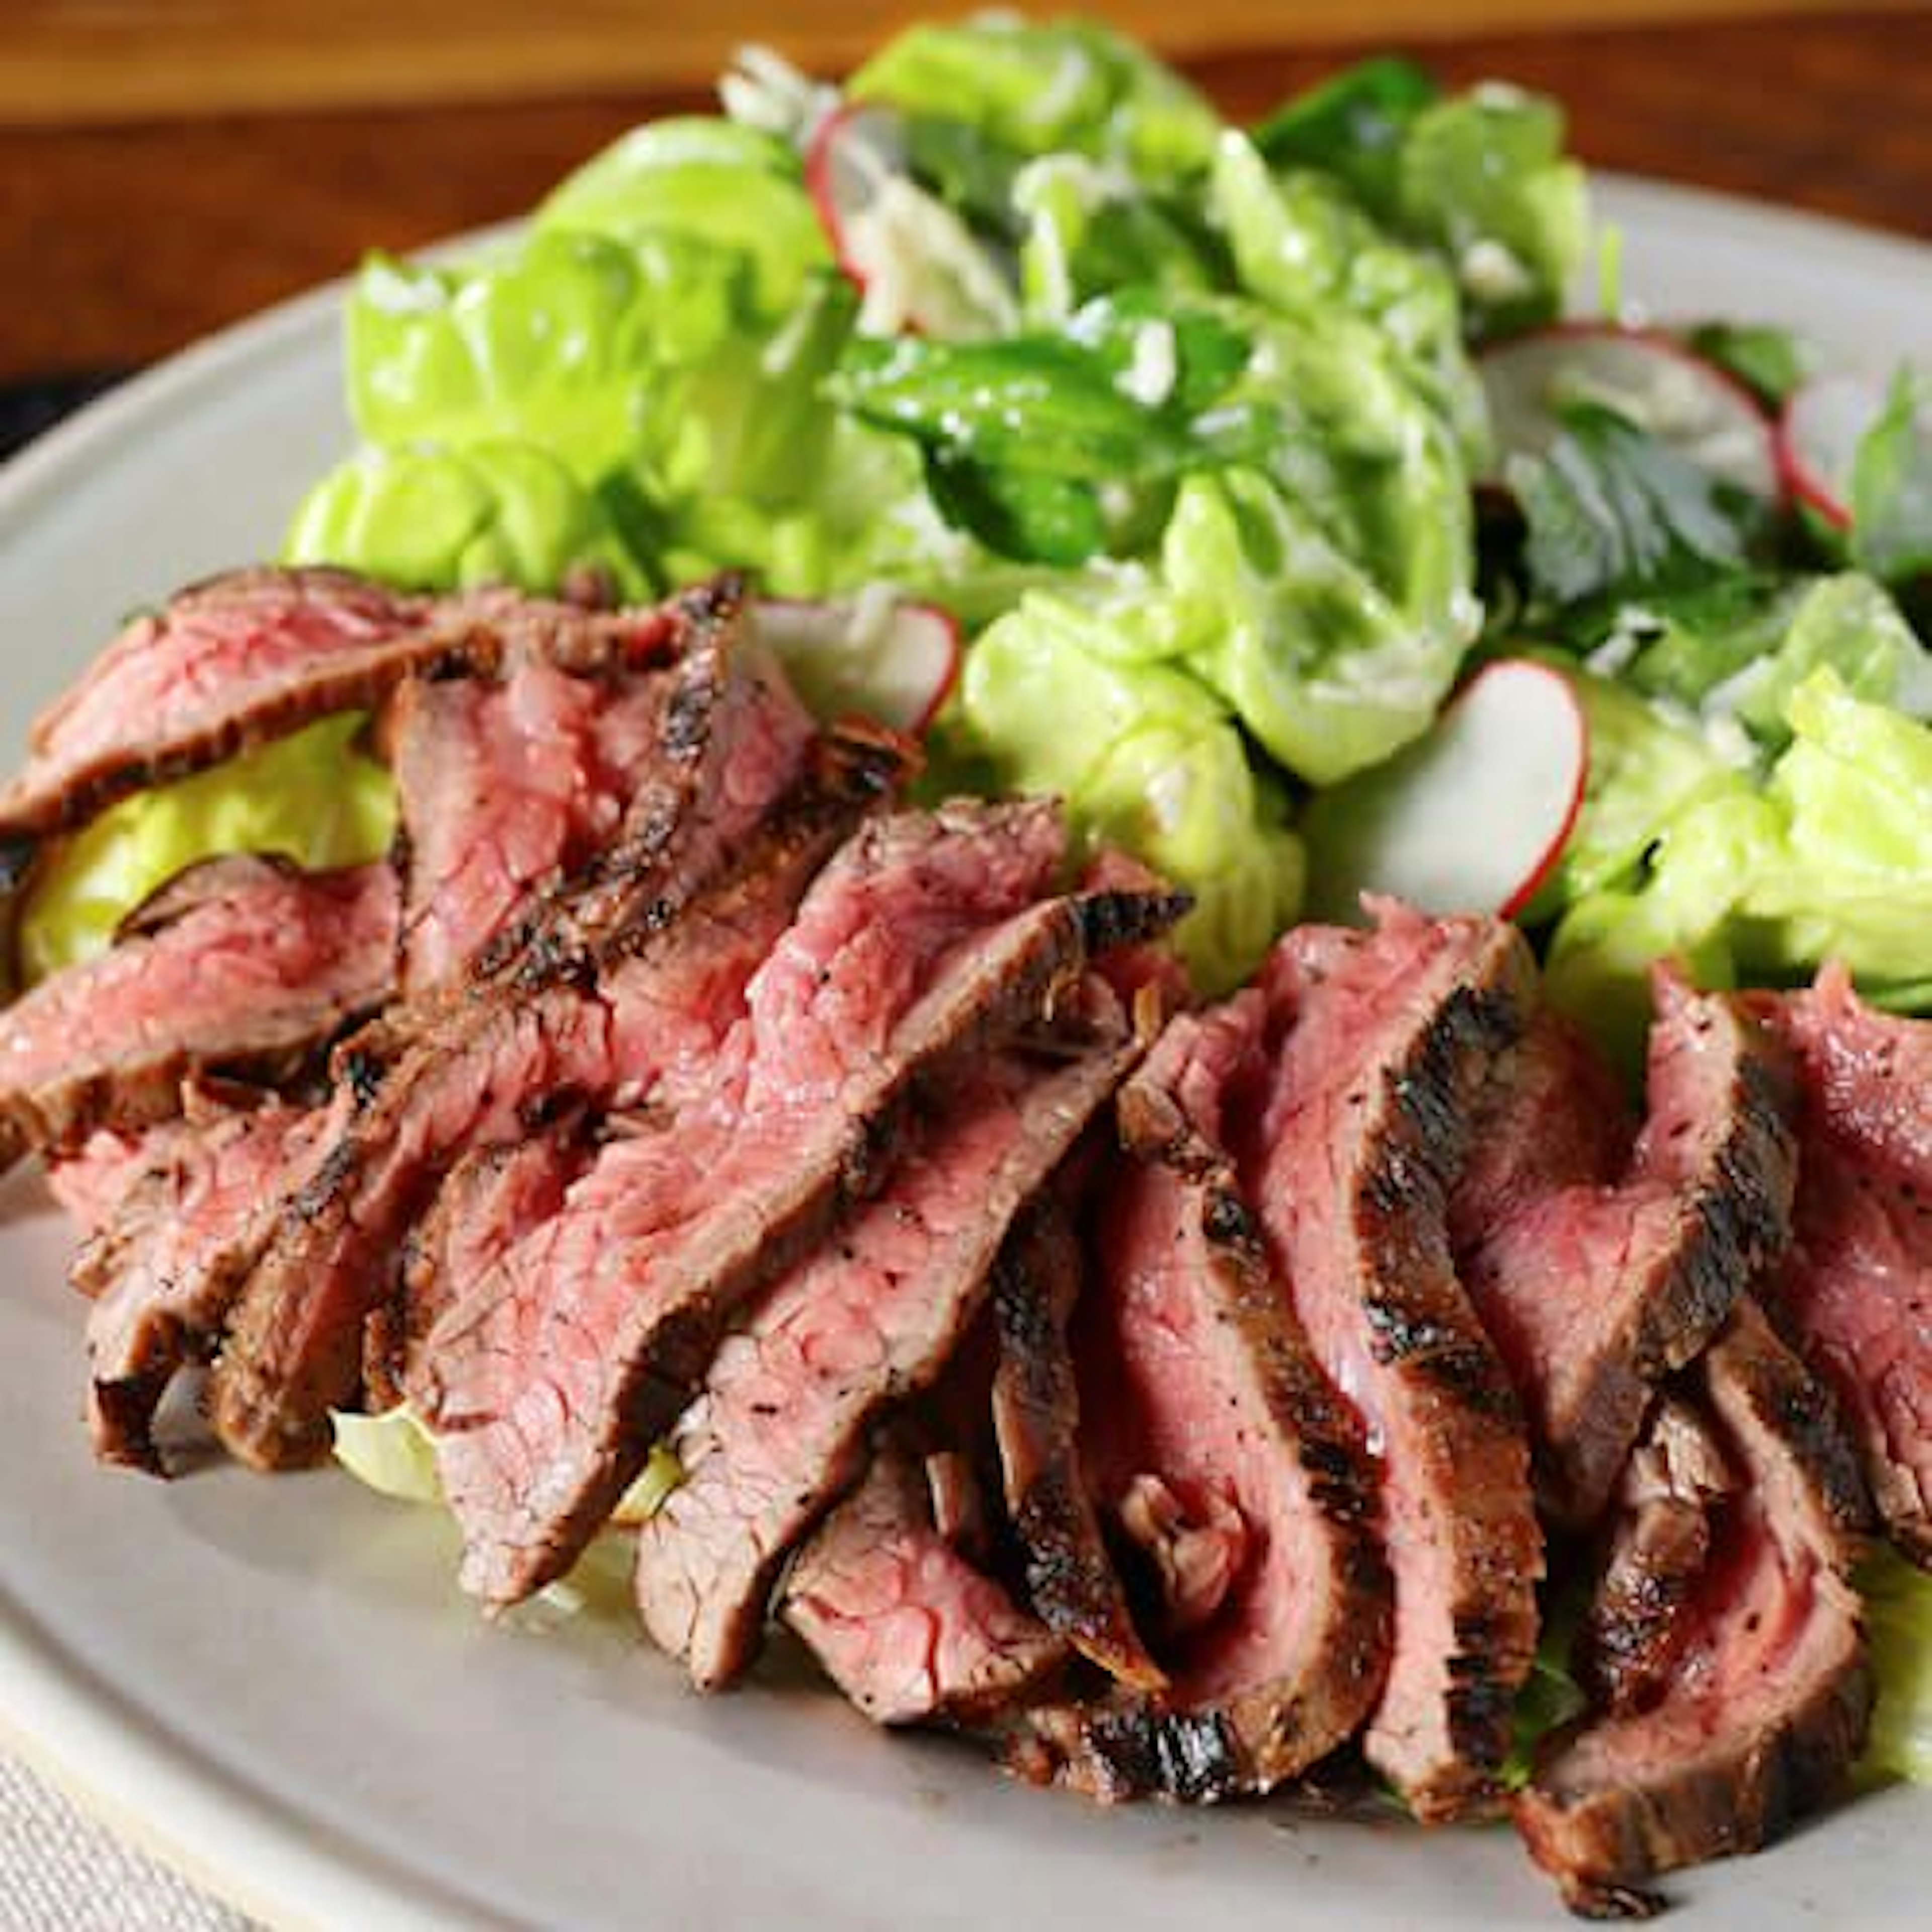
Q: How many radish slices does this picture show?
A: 5